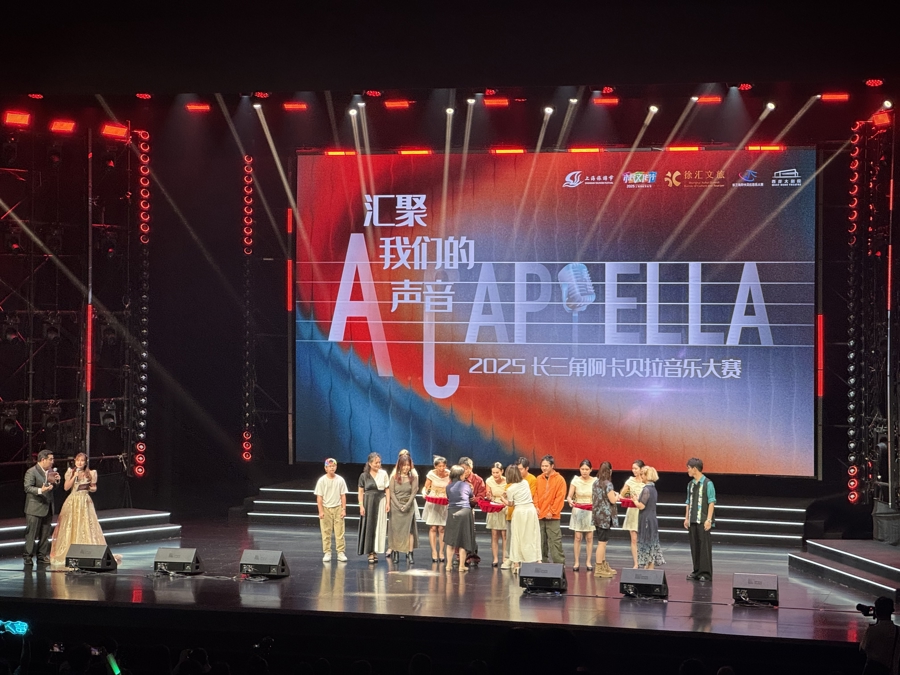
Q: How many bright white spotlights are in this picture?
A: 12